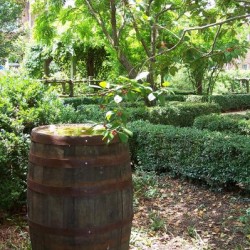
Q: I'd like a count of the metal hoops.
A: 4